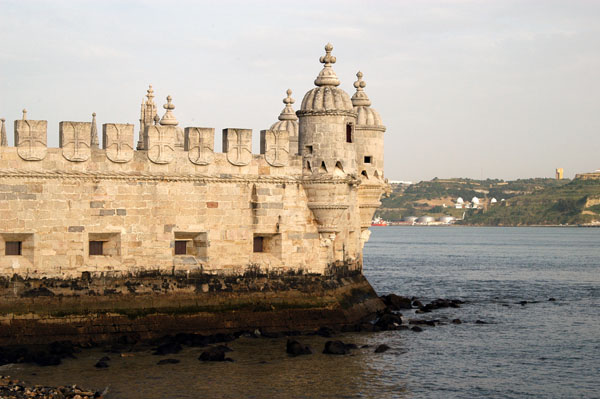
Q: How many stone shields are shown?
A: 7